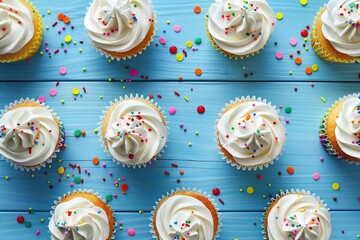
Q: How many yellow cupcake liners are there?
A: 3